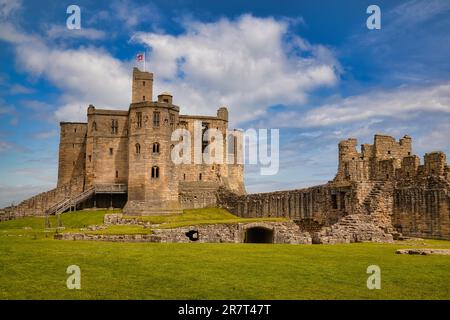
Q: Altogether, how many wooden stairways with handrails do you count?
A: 1